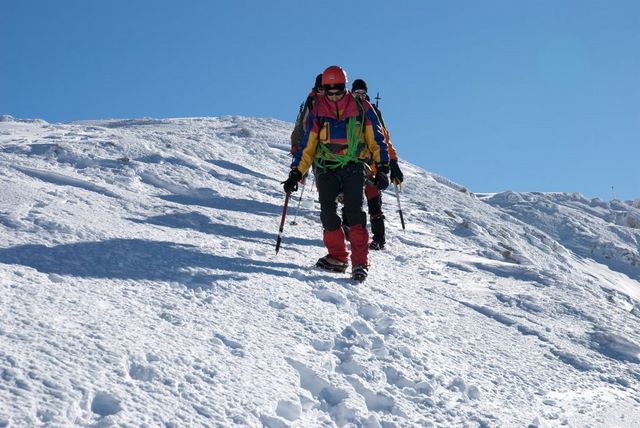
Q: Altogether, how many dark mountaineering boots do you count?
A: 3